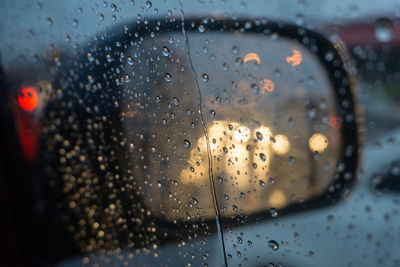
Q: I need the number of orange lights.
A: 3